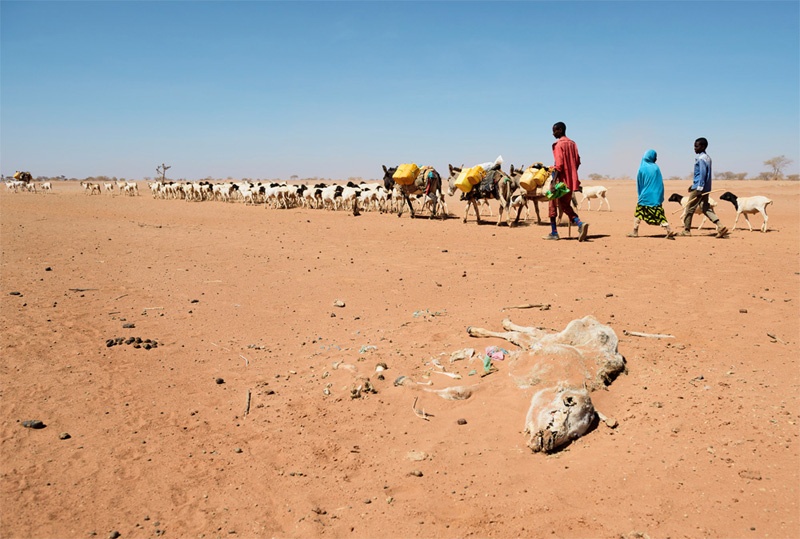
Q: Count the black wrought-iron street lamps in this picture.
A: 0